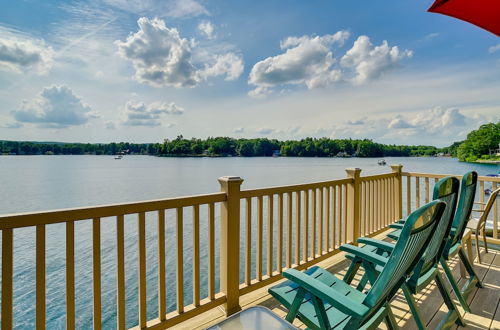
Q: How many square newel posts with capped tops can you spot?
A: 3